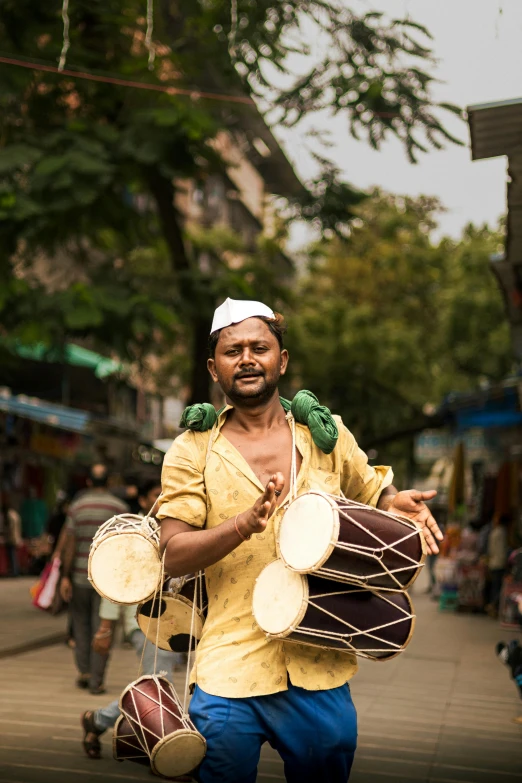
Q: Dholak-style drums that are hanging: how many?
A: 6